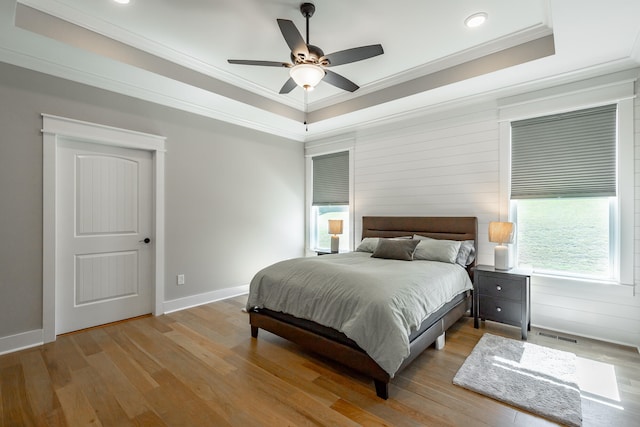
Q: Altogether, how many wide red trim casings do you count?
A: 0